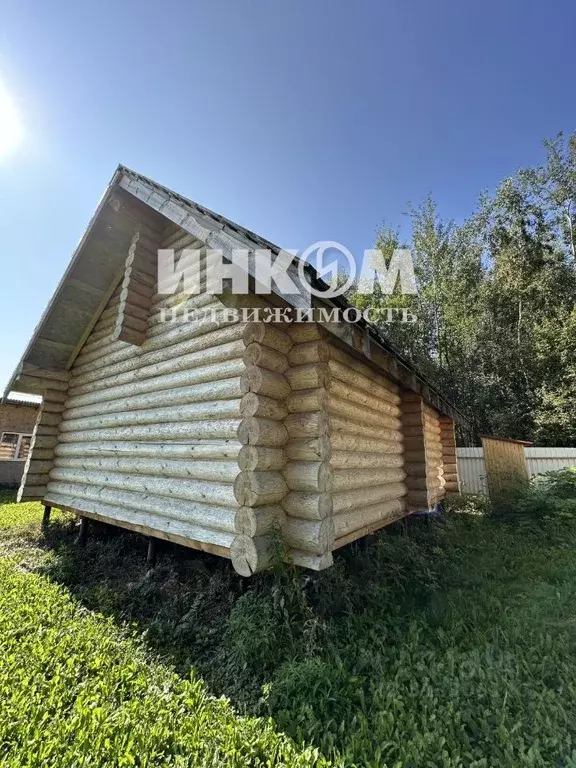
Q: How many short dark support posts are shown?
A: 3